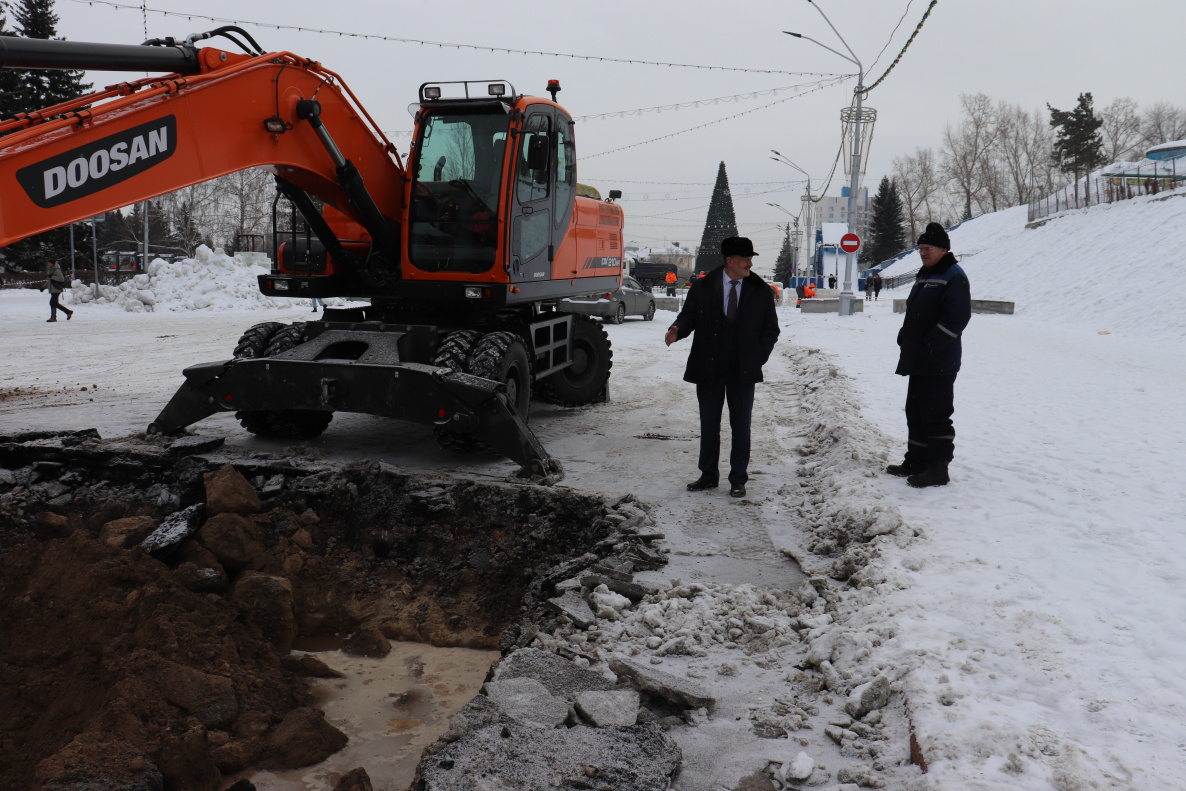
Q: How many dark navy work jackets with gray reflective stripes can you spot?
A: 1